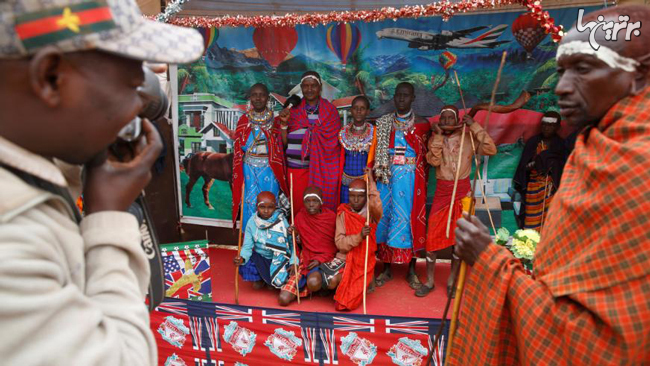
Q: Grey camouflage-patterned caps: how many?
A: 1